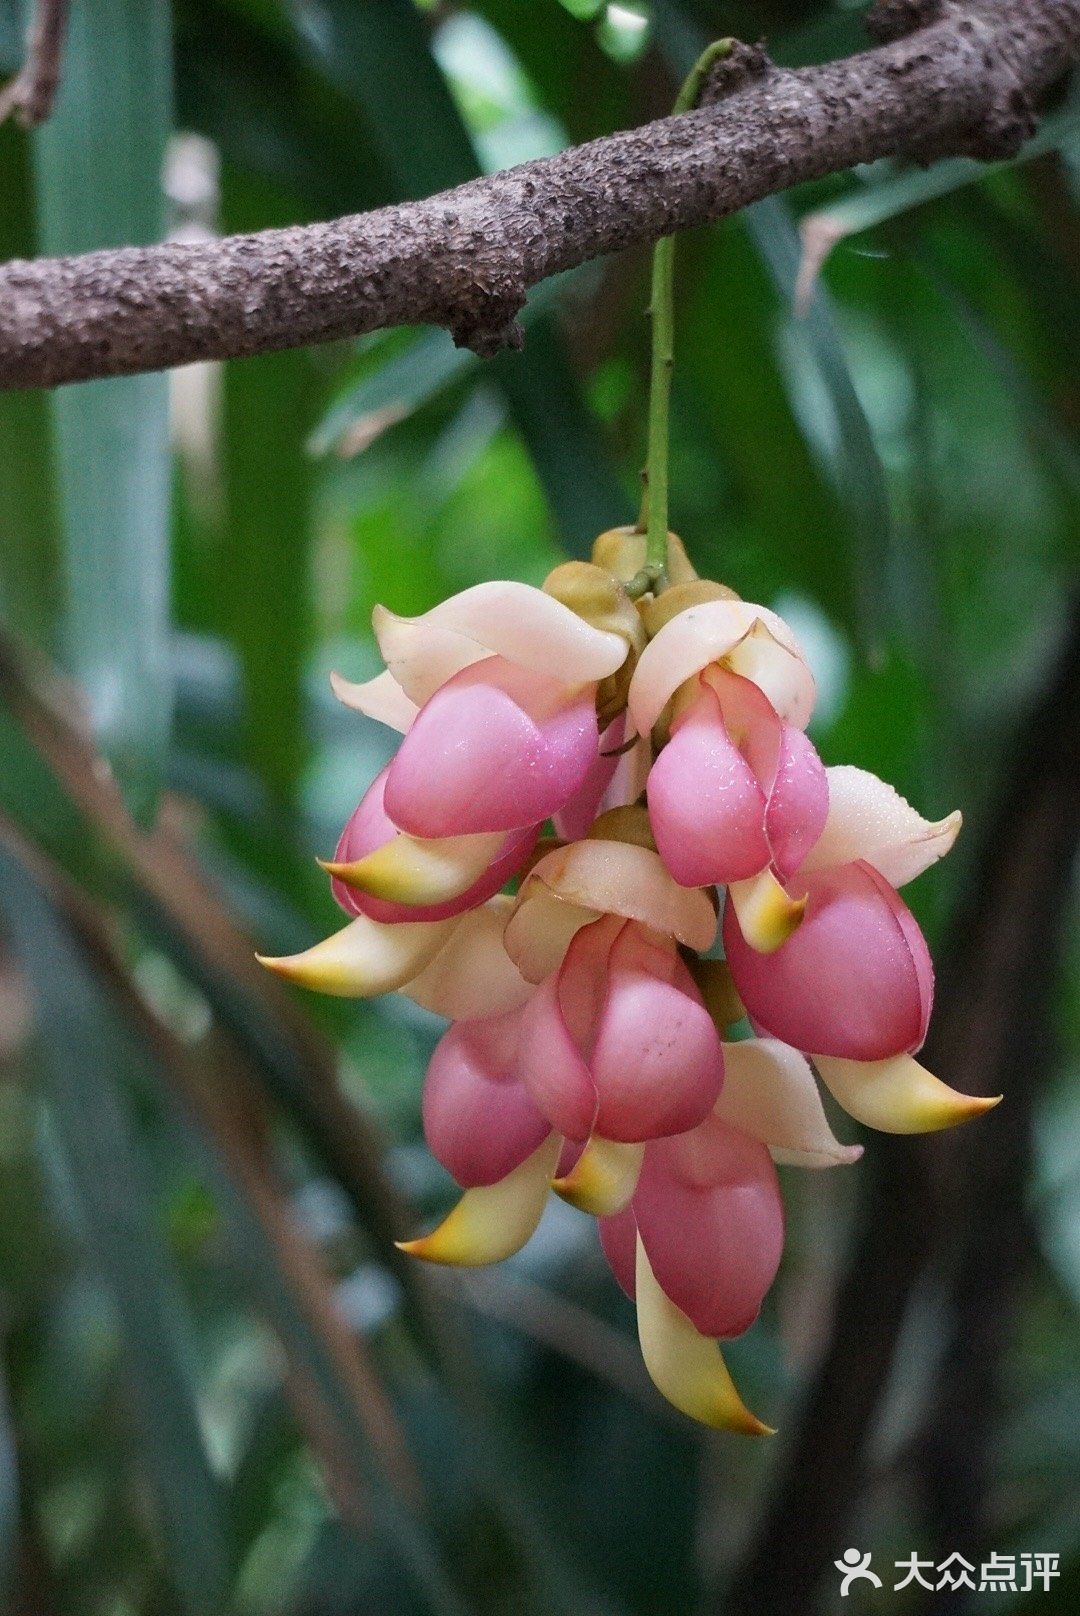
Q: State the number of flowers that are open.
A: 7